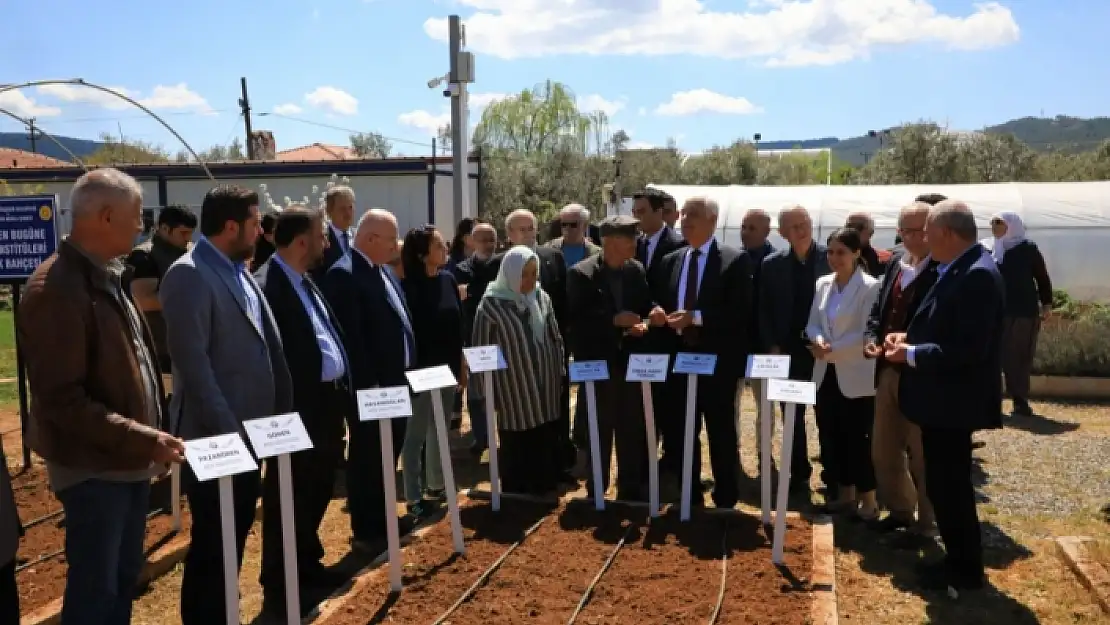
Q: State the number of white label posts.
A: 10